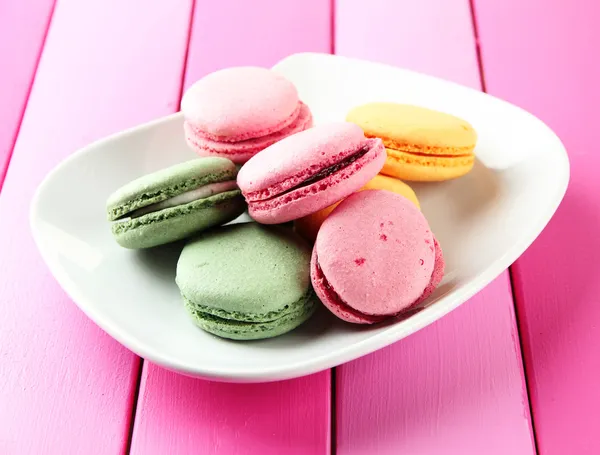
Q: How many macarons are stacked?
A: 7